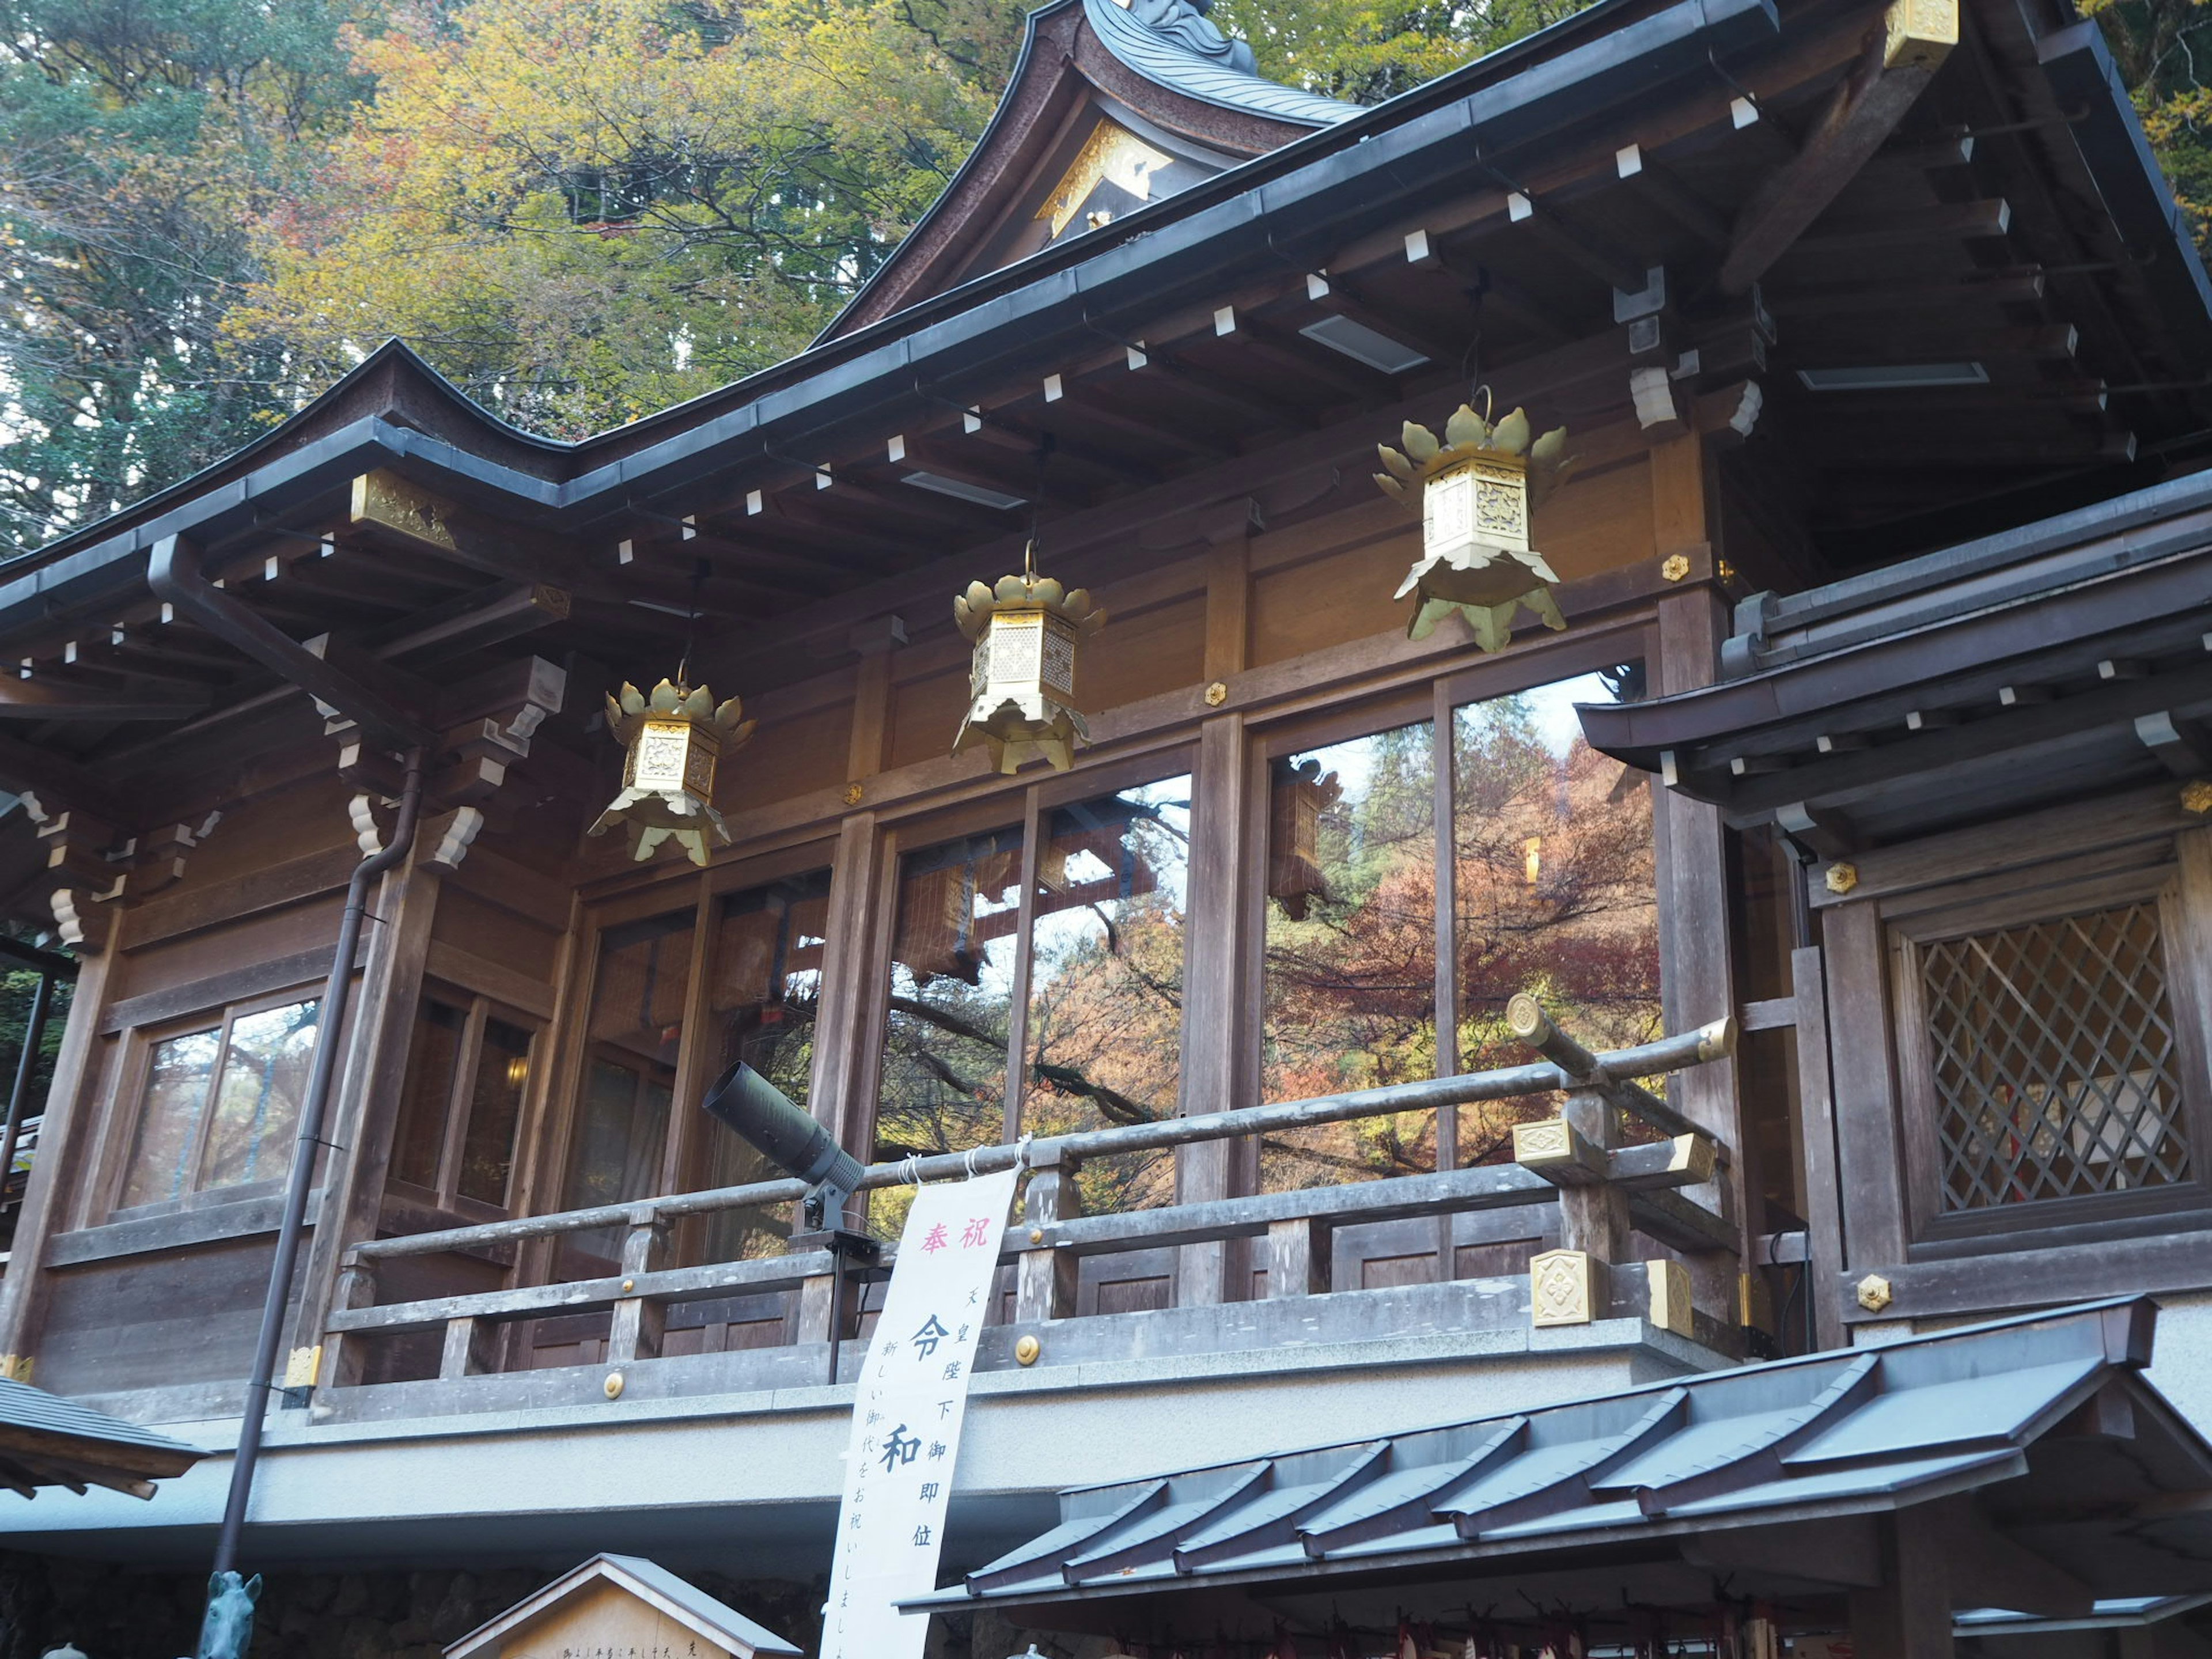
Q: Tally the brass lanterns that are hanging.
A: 3